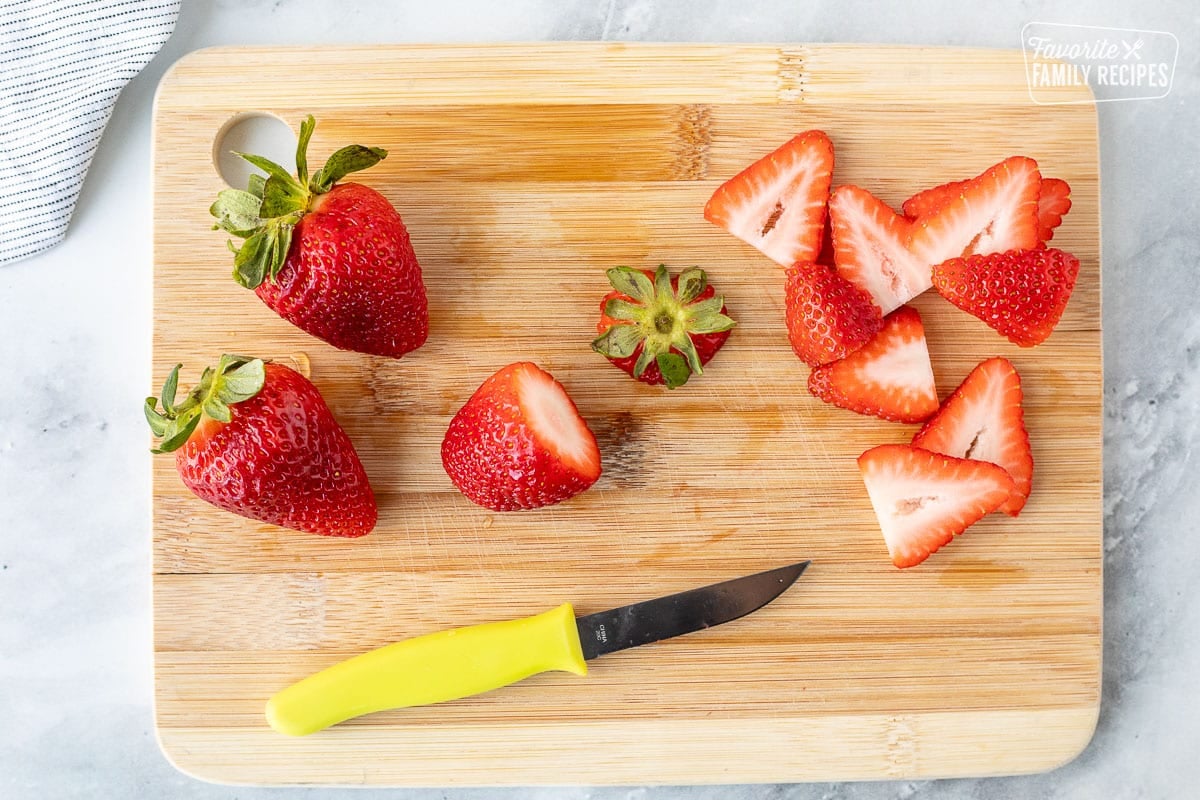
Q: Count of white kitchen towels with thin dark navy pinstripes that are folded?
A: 1